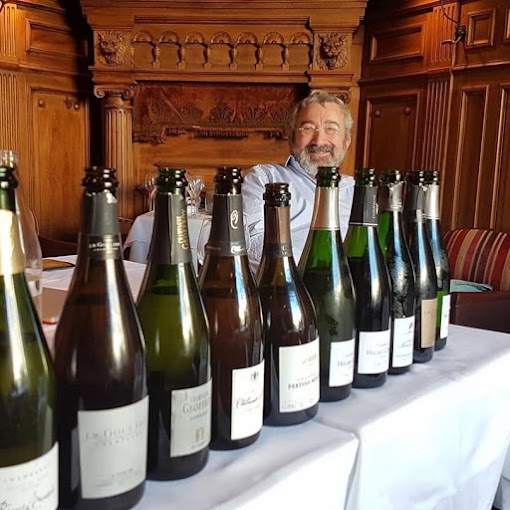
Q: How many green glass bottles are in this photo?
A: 6